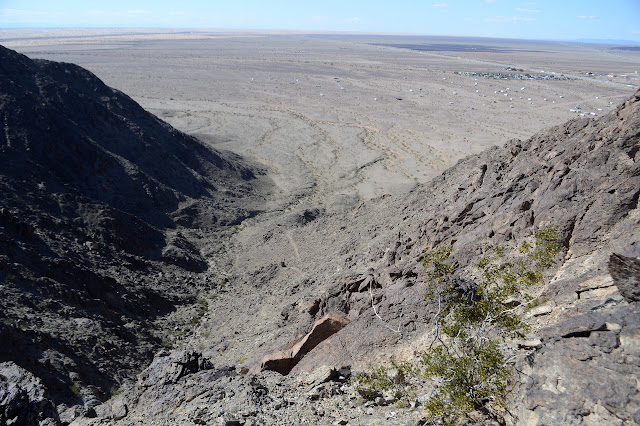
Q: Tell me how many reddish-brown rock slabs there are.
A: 1